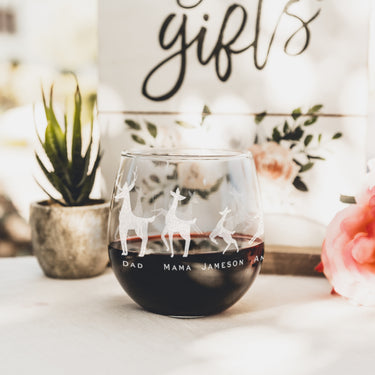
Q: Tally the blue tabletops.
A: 0